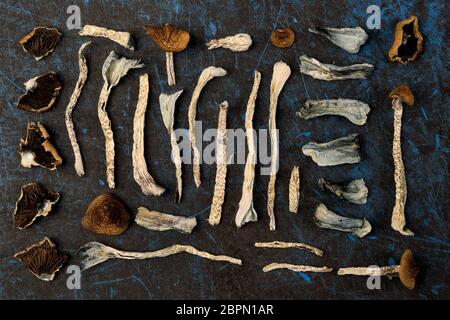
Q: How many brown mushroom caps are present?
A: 11